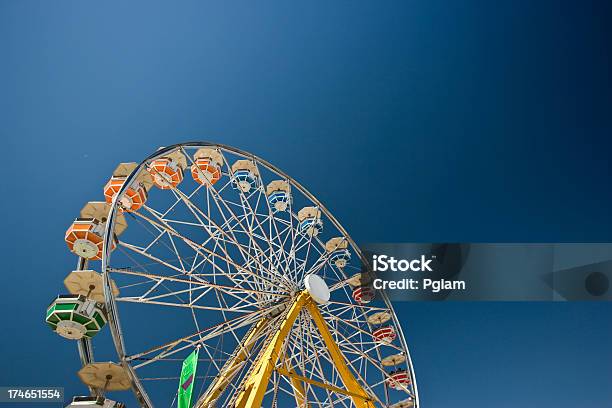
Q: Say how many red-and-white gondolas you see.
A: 3